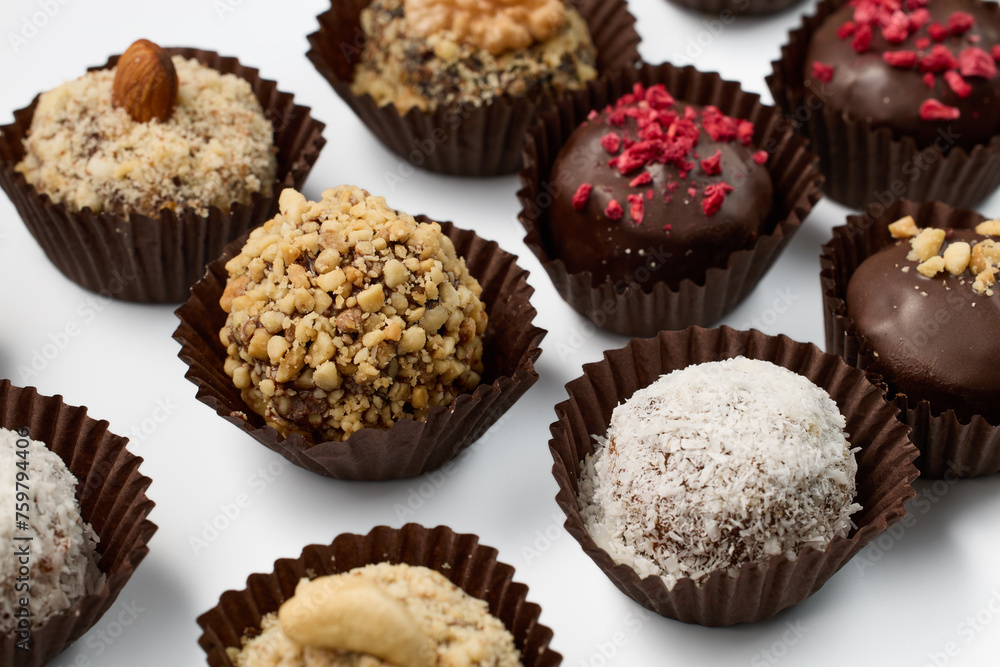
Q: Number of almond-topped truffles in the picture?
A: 1